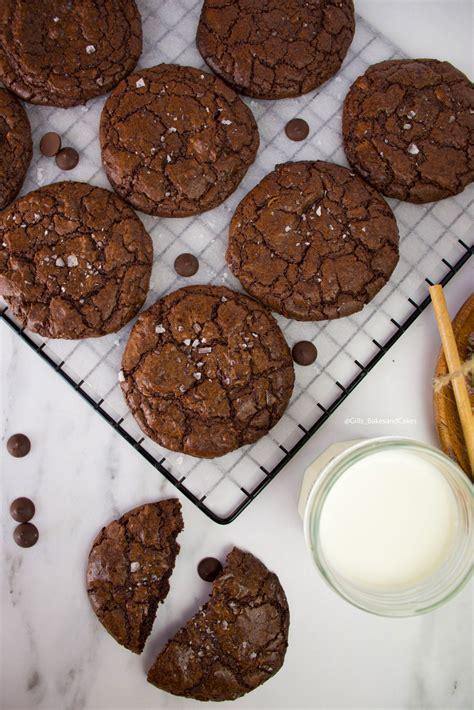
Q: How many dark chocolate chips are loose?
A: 9